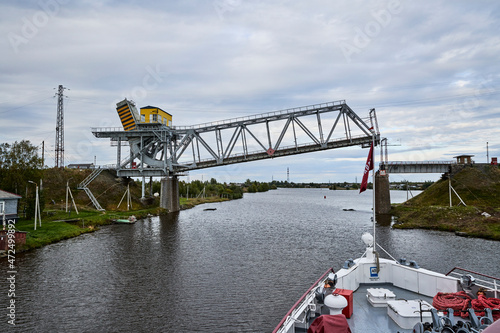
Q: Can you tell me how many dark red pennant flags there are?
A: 1